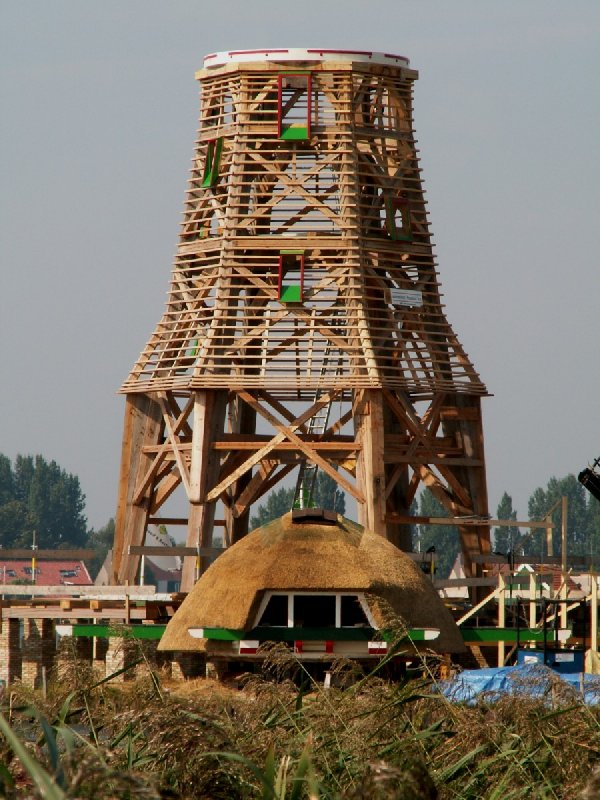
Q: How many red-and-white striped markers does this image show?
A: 2